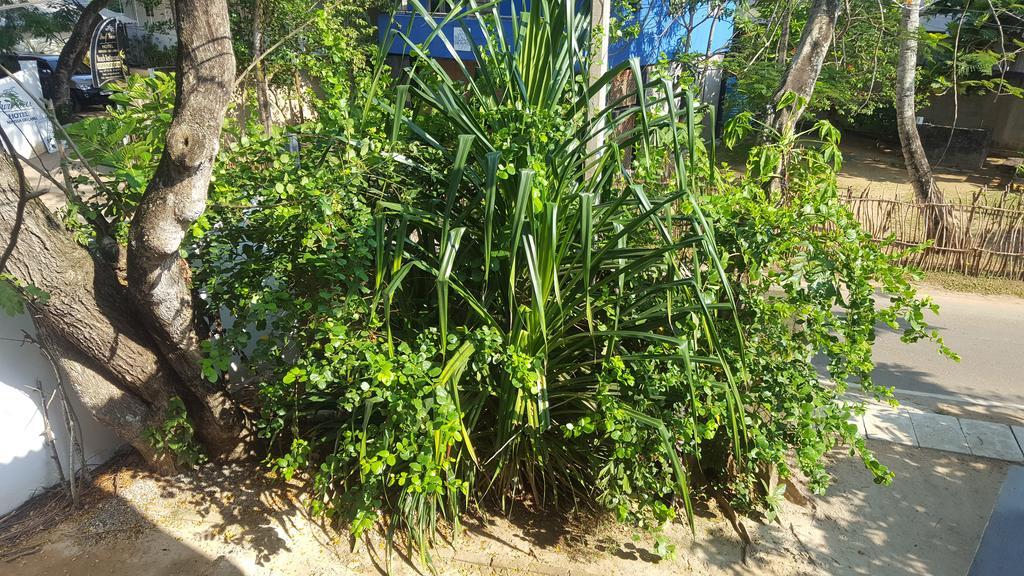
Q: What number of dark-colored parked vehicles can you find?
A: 1